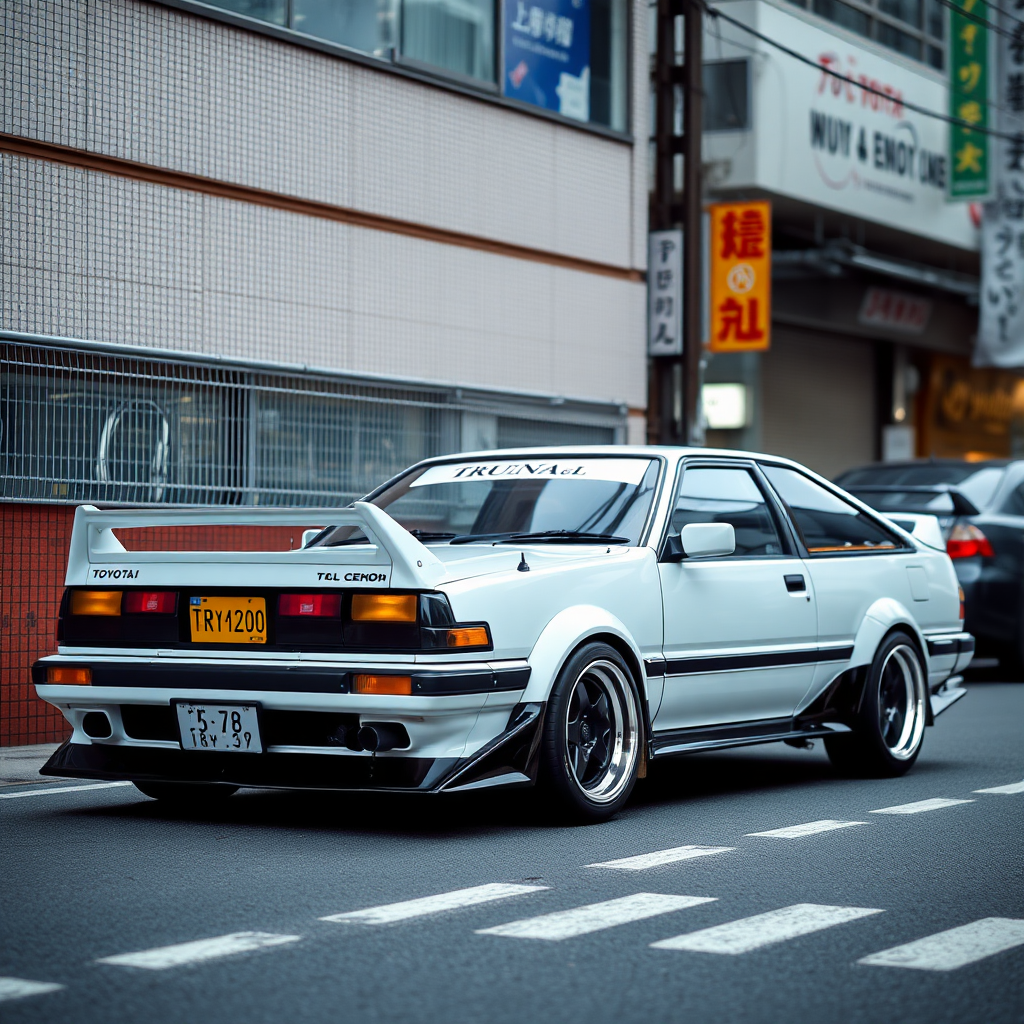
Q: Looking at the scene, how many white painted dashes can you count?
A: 10